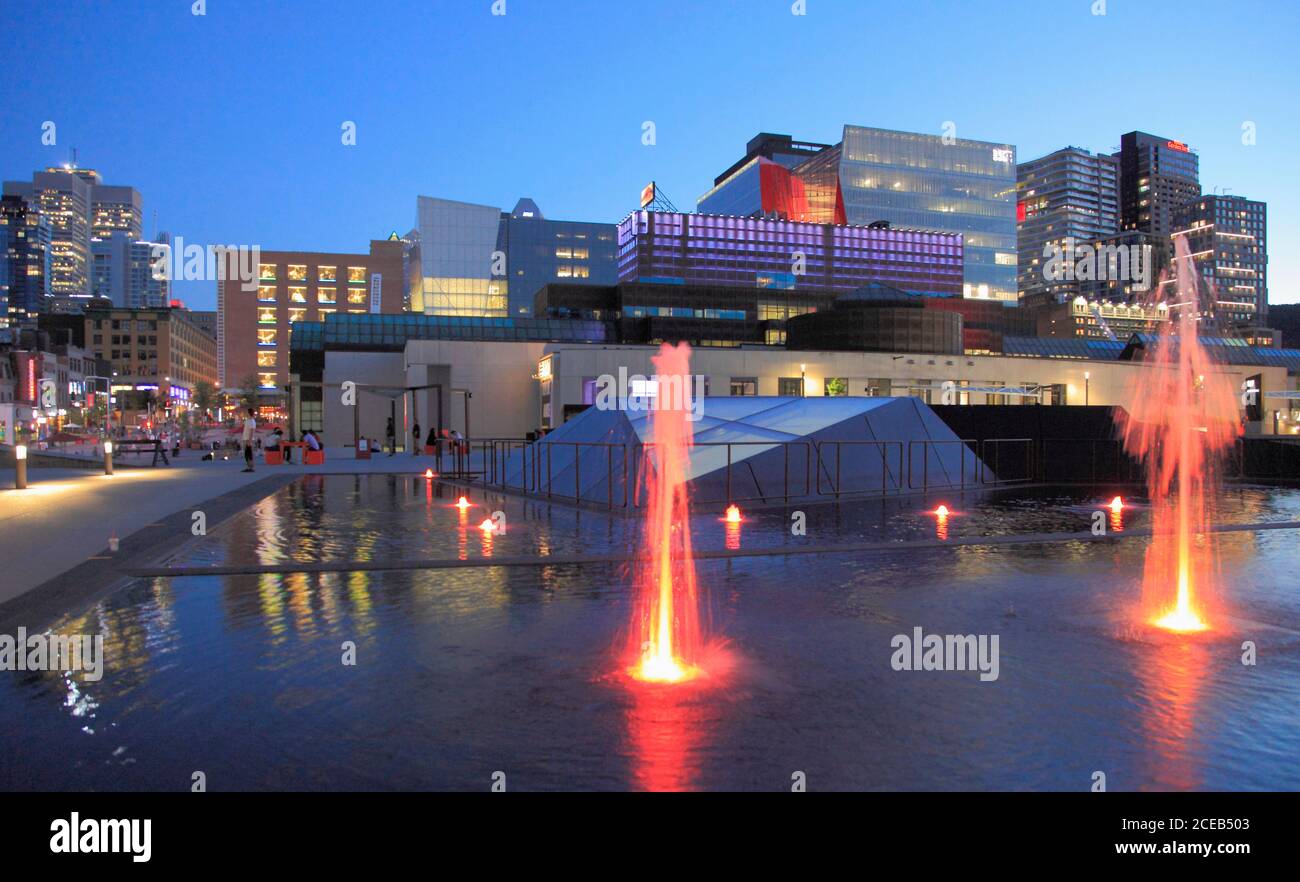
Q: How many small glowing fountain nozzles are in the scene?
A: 6